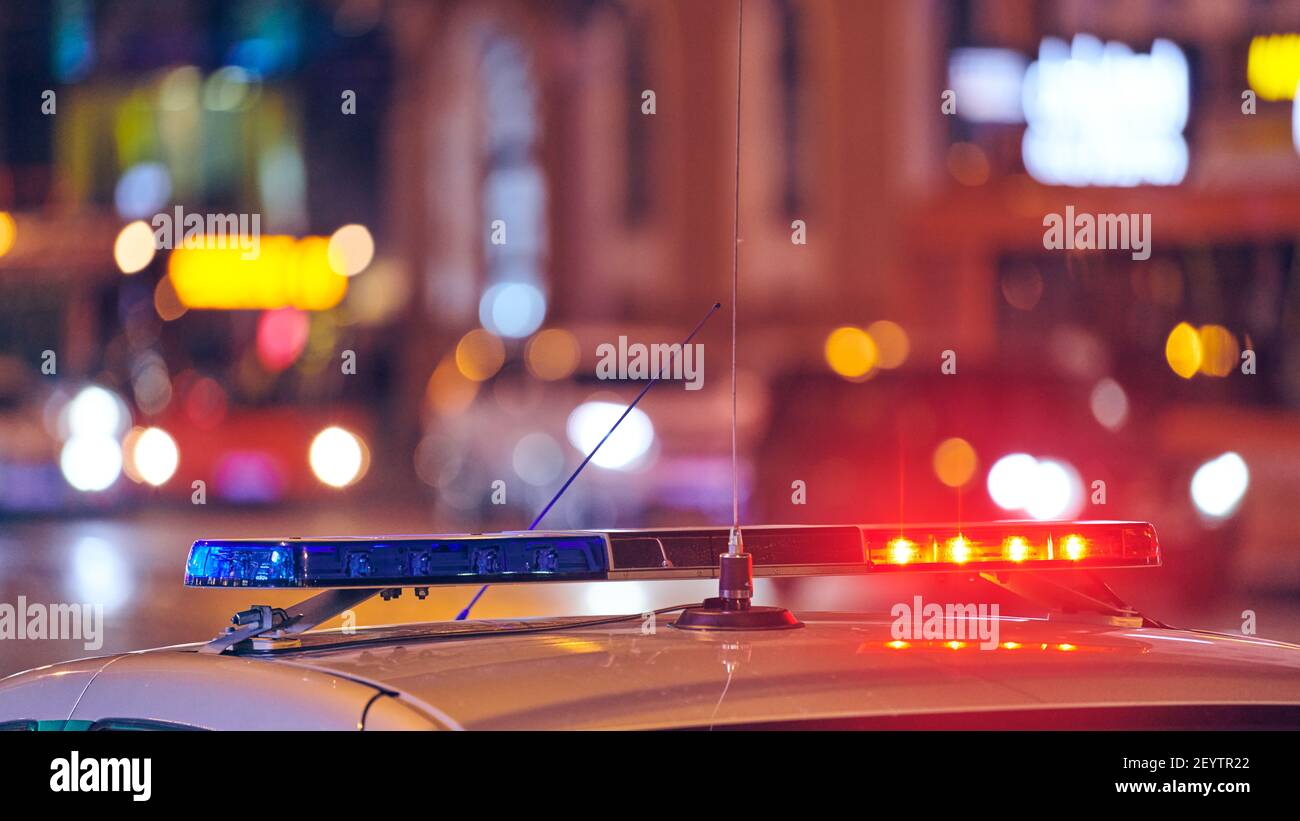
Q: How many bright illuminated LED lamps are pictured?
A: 4